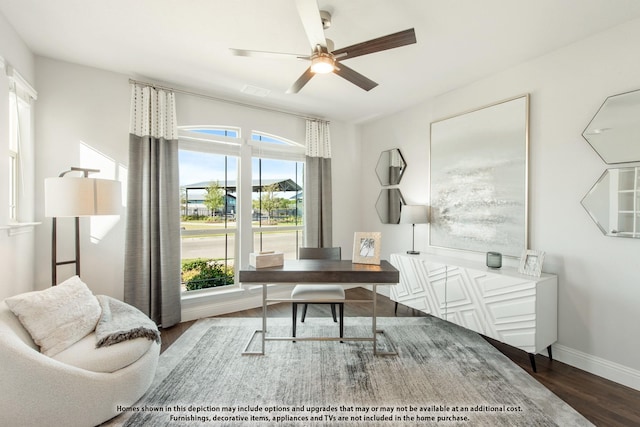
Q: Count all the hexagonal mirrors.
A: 4